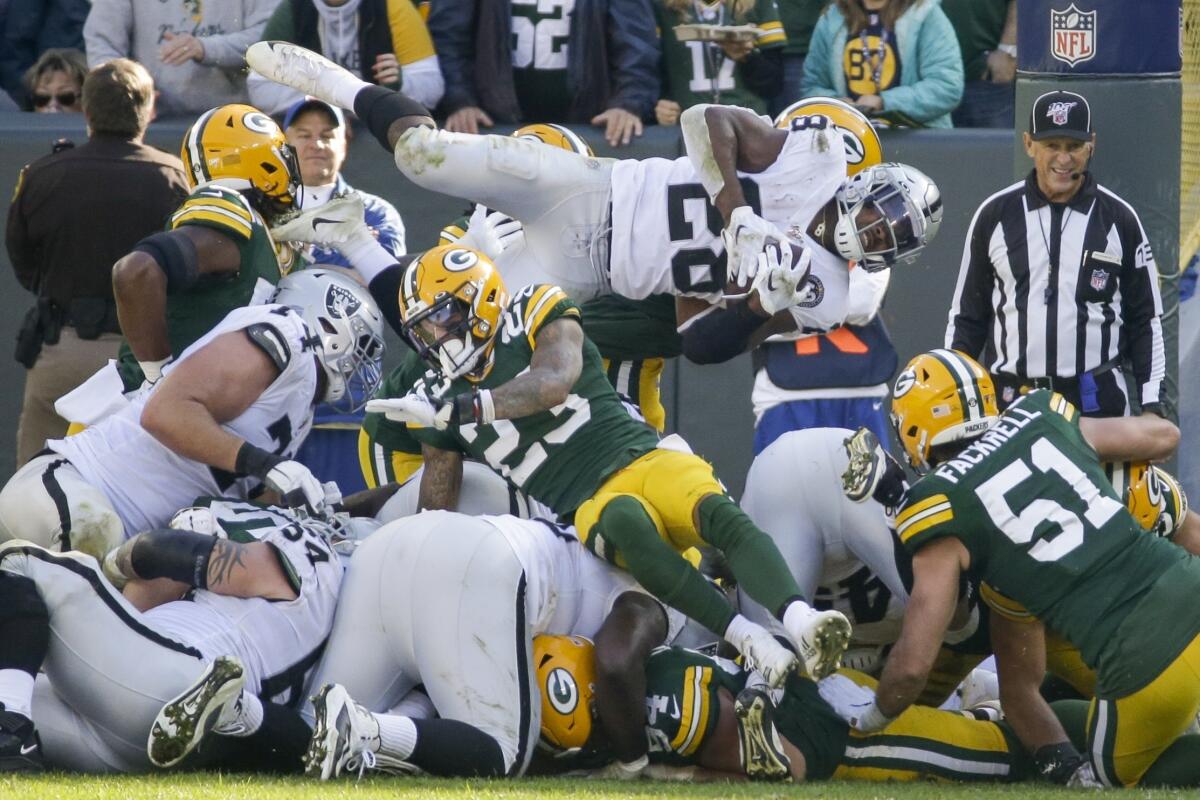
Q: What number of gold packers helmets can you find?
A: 7